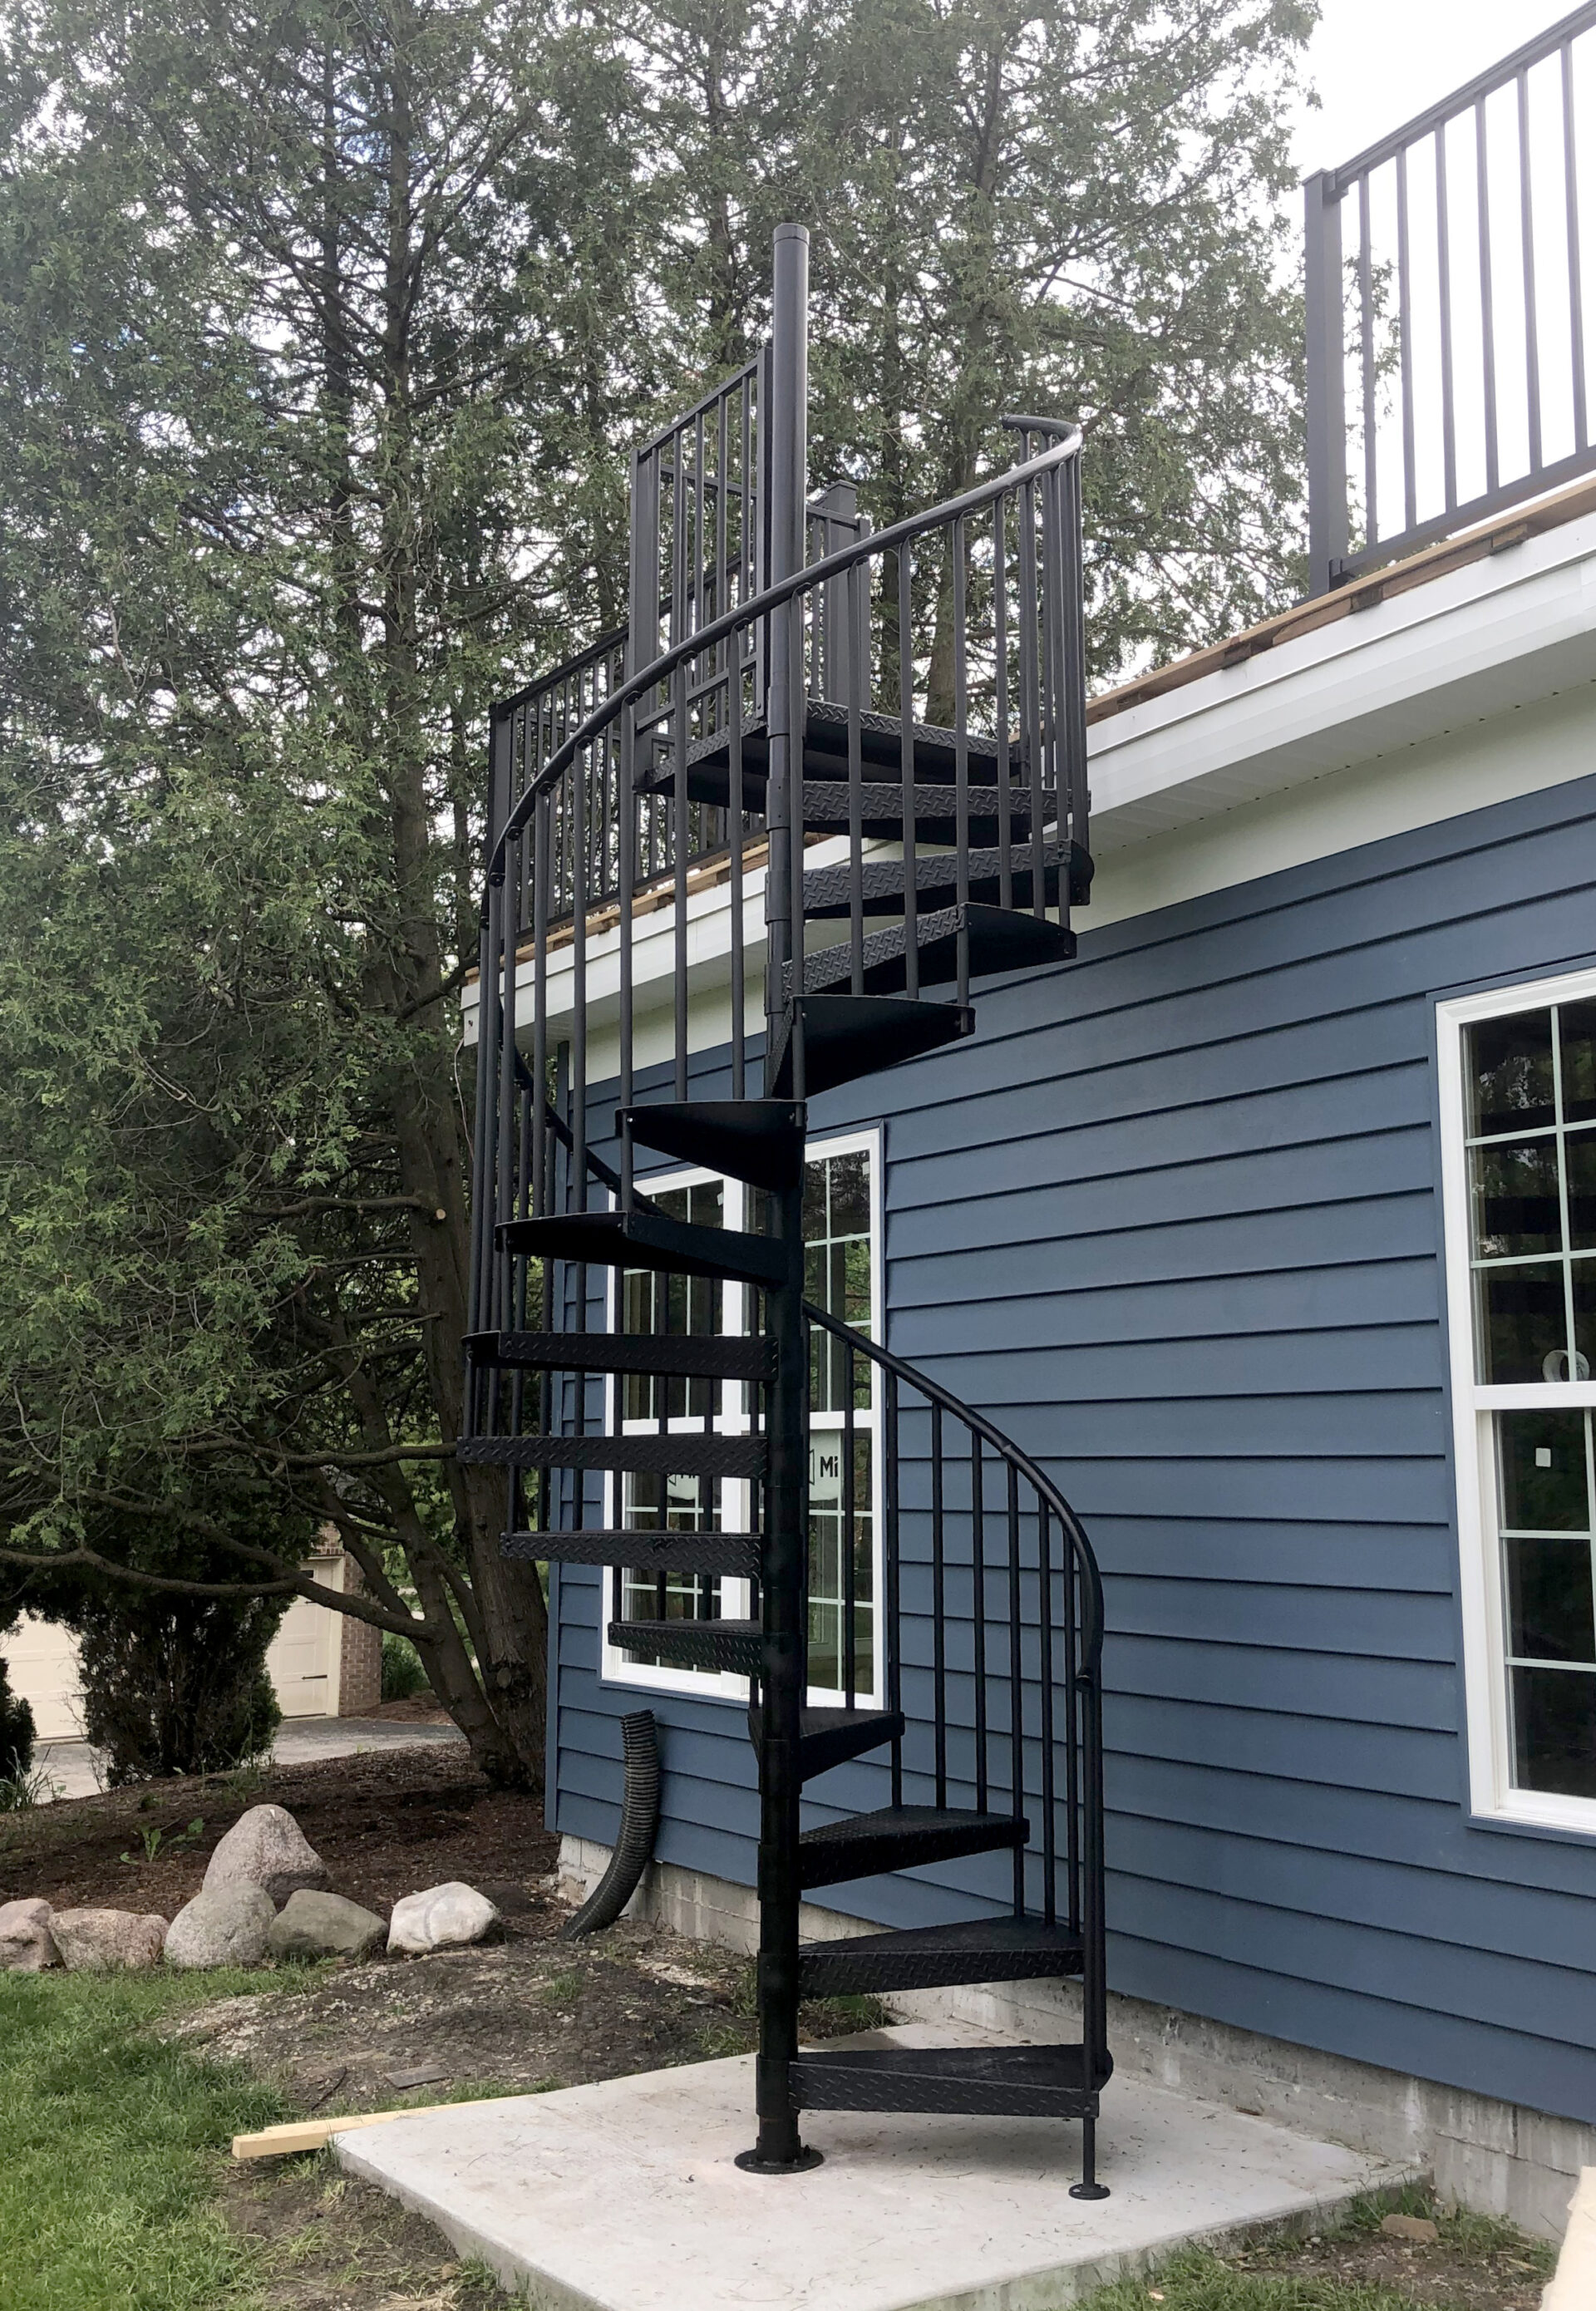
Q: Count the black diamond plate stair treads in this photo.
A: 14